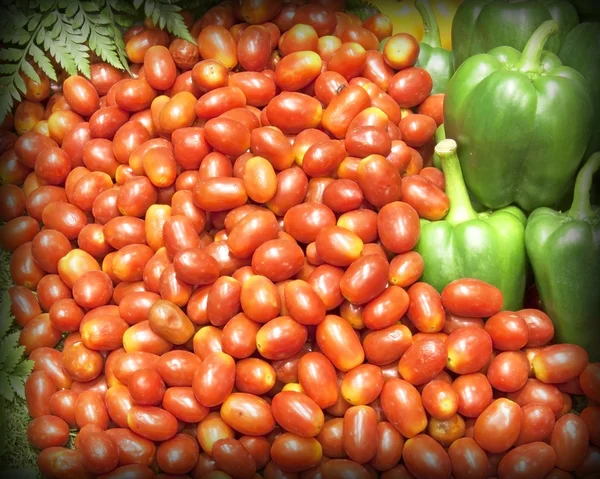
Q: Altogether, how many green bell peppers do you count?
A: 6